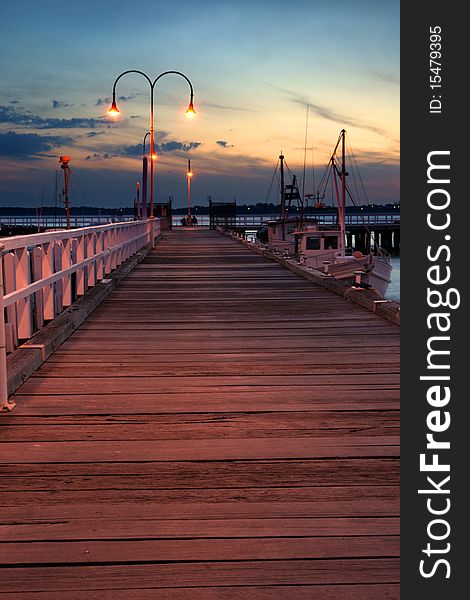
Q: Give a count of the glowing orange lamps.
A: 4